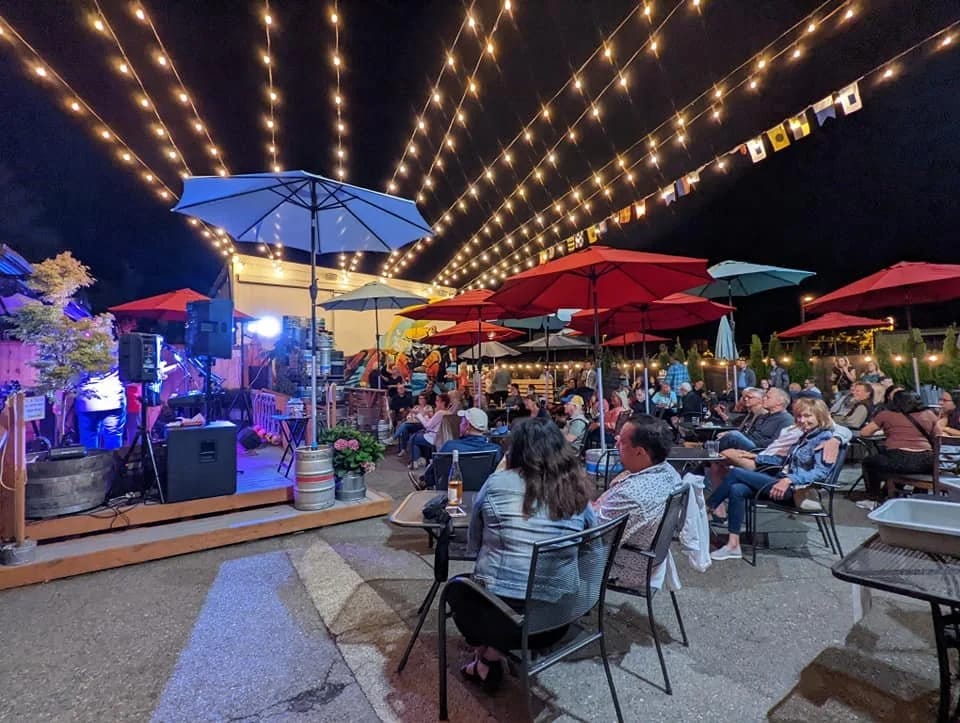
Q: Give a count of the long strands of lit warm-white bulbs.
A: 12